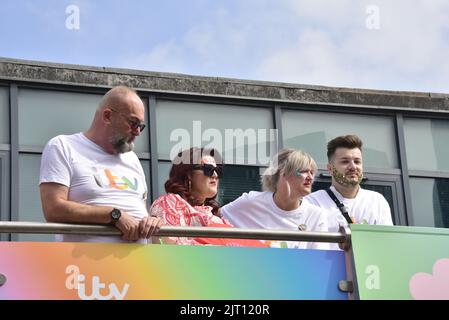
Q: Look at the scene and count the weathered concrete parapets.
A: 1